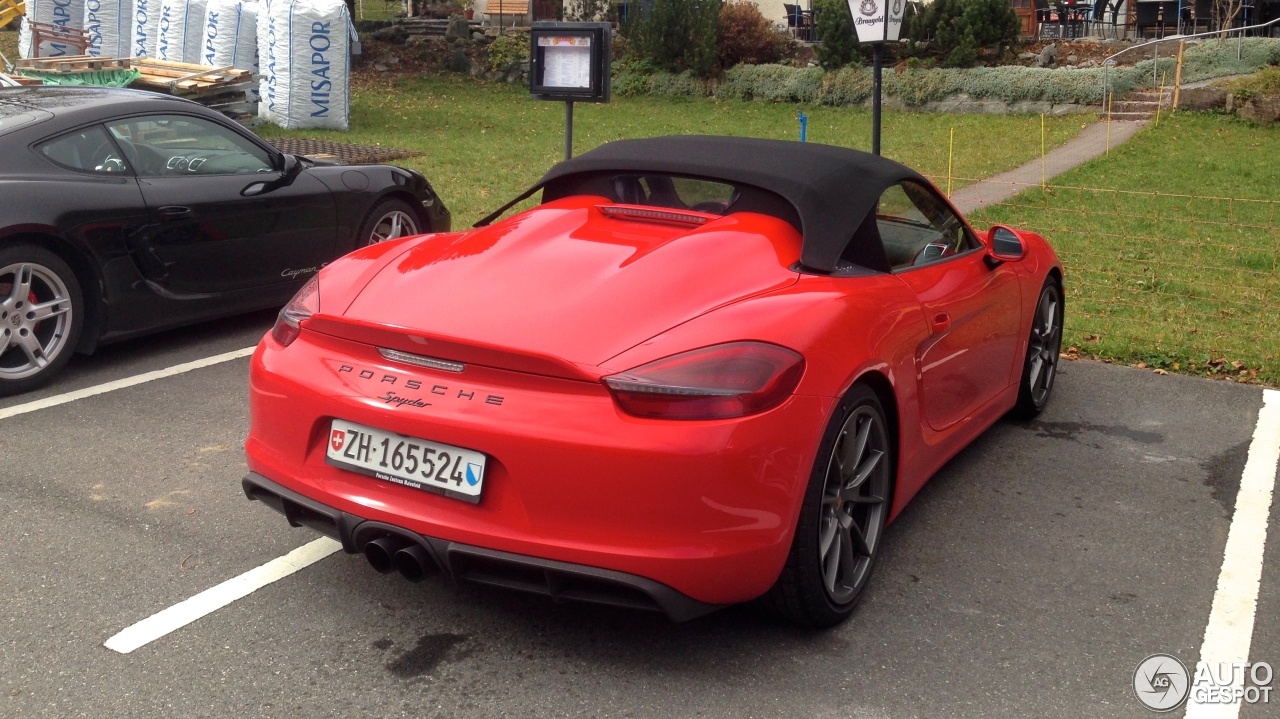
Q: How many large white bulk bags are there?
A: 6